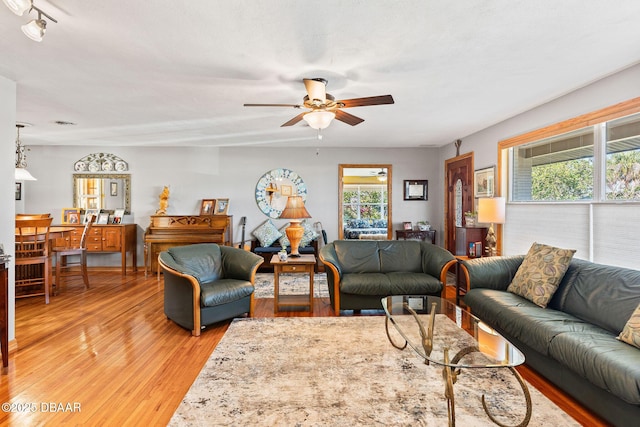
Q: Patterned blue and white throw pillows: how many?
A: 3